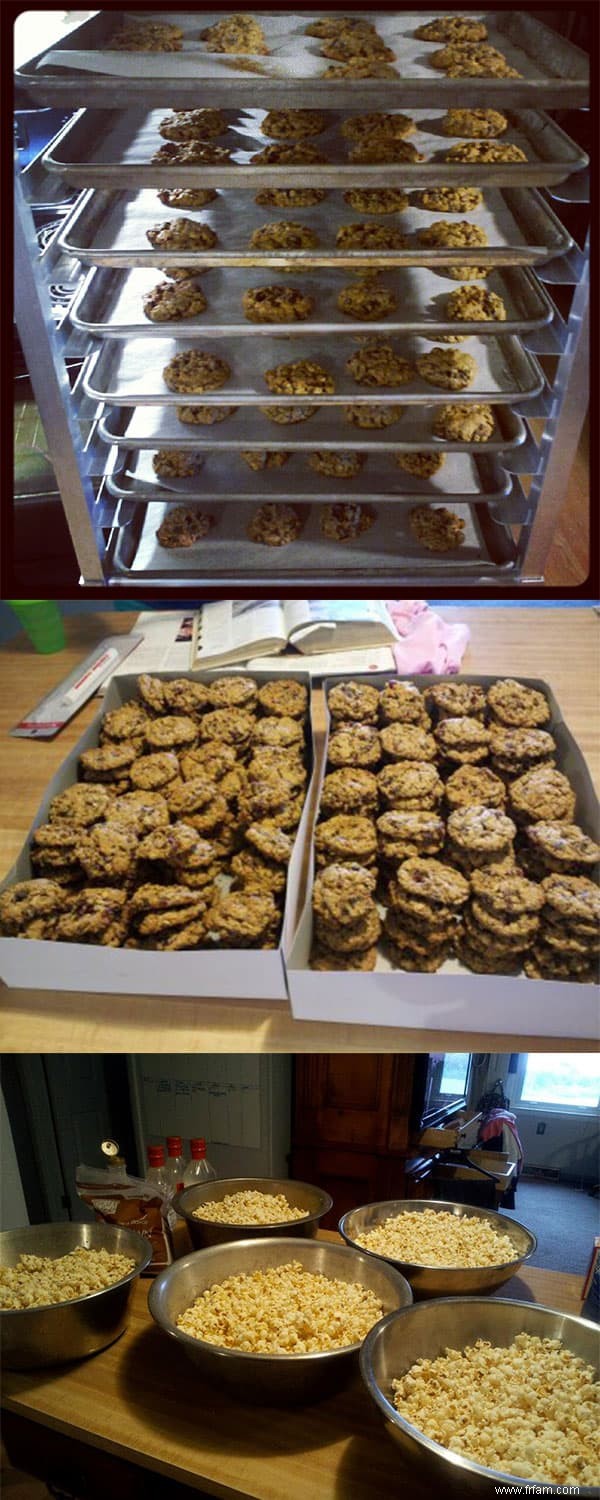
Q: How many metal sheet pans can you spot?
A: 8